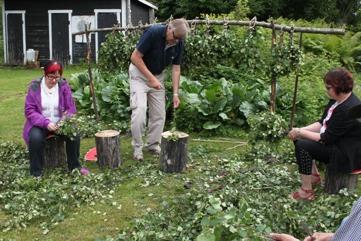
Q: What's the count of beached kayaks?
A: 0